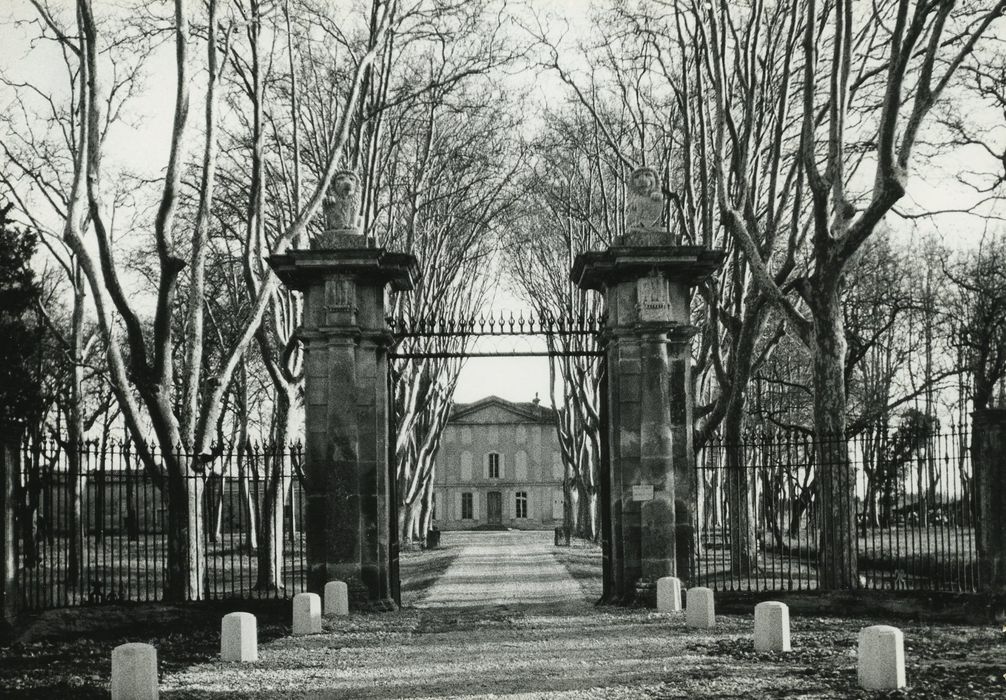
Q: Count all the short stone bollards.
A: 8